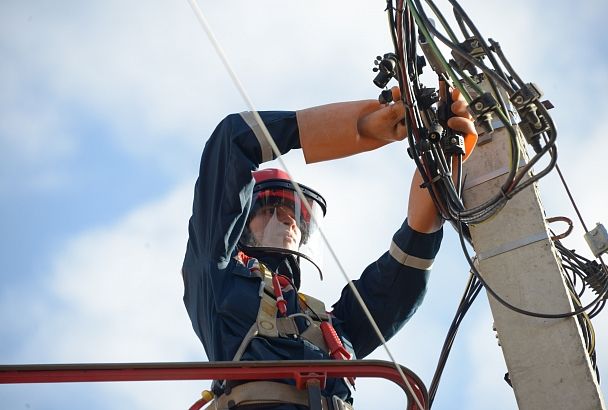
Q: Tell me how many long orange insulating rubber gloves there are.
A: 2